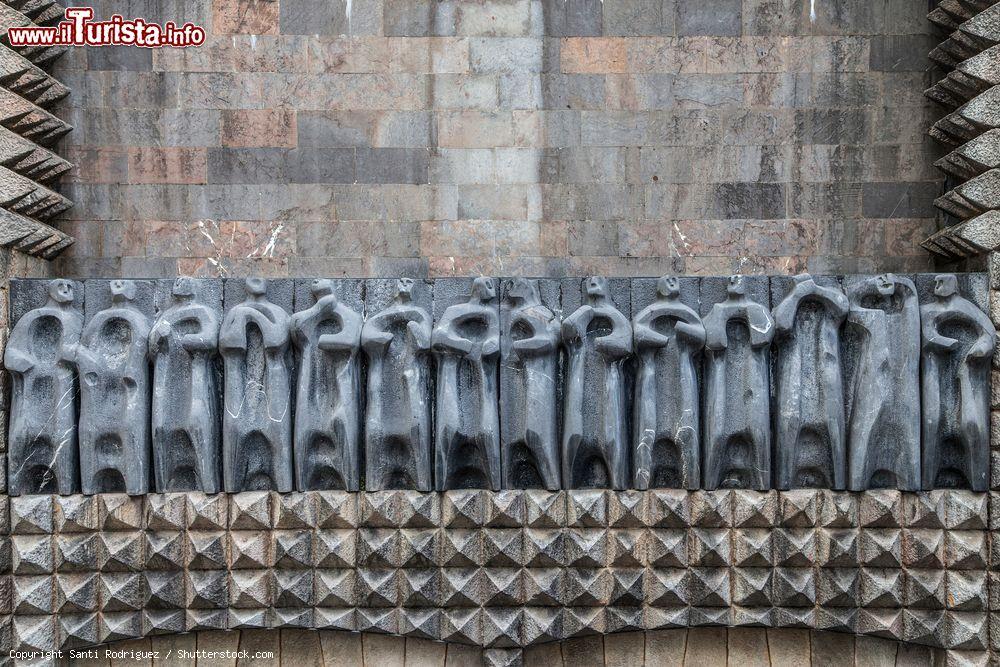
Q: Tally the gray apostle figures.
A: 14